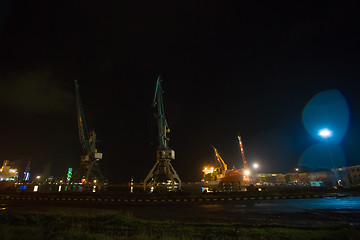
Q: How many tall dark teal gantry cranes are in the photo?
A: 2